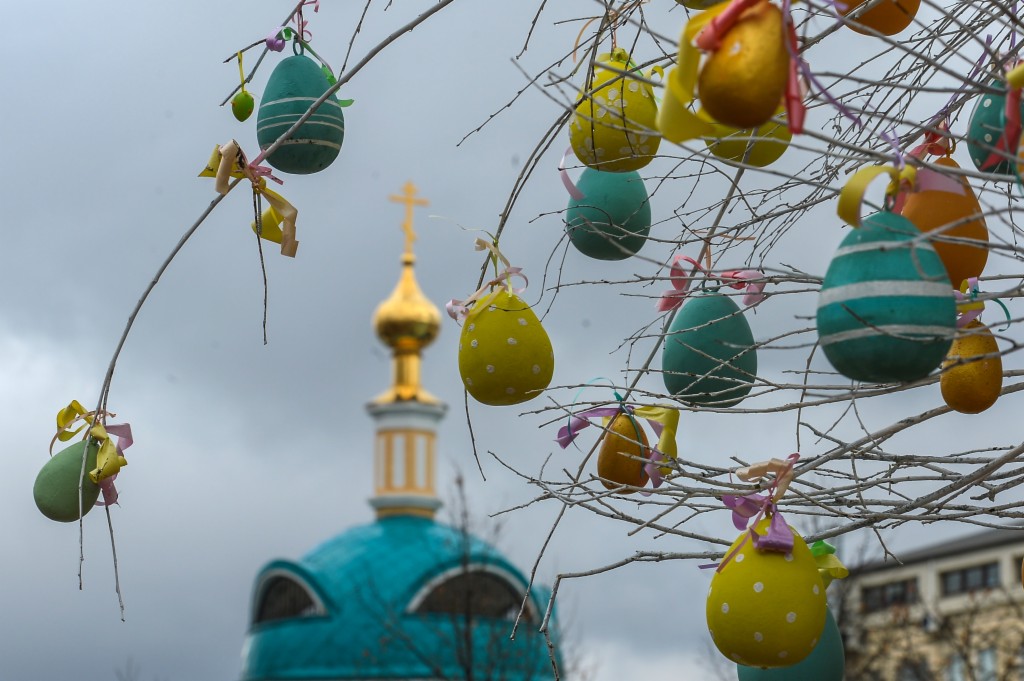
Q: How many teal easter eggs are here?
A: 6